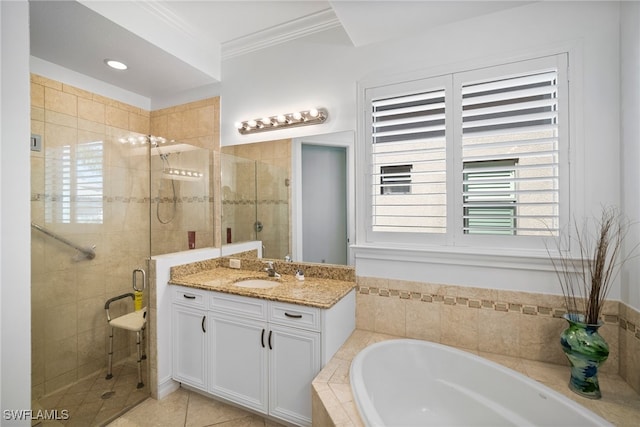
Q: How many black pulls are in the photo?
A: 5